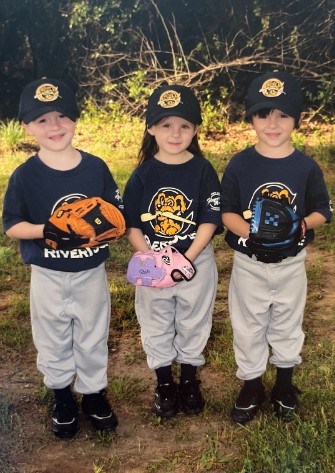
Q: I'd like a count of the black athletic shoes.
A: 6